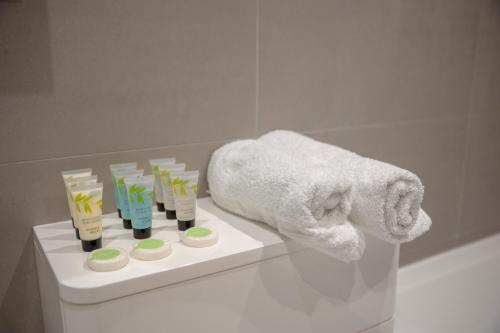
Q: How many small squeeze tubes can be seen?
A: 9